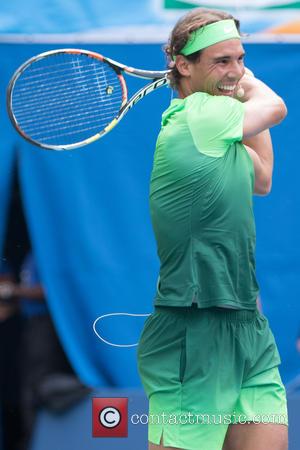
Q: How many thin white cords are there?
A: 1